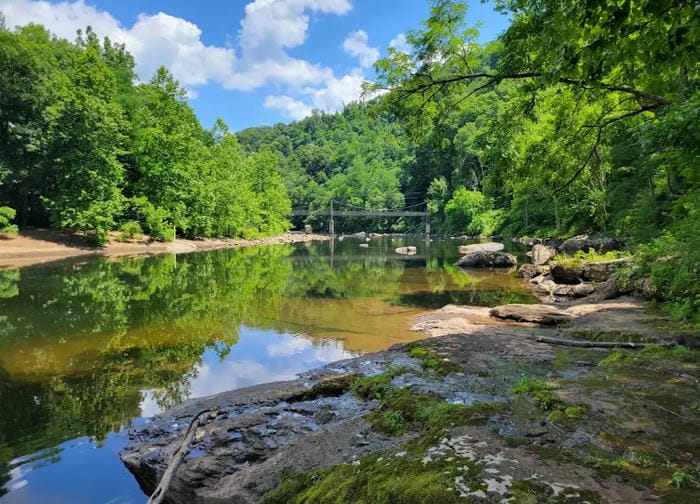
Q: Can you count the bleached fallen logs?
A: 2